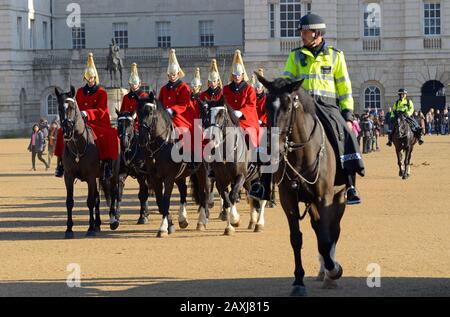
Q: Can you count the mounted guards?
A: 7